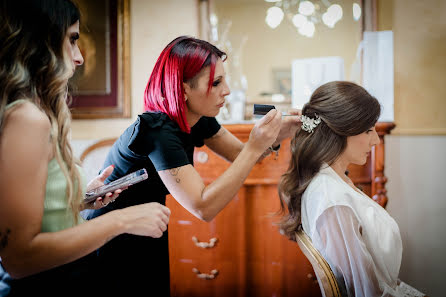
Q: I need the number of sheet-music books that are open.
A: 0